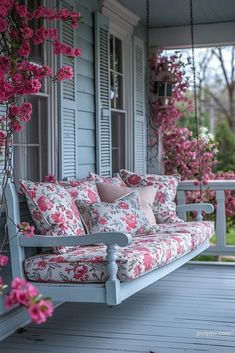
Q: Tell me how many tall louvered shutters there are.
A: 3